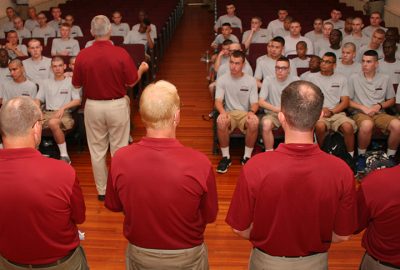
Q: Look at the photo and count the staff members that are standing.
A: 5